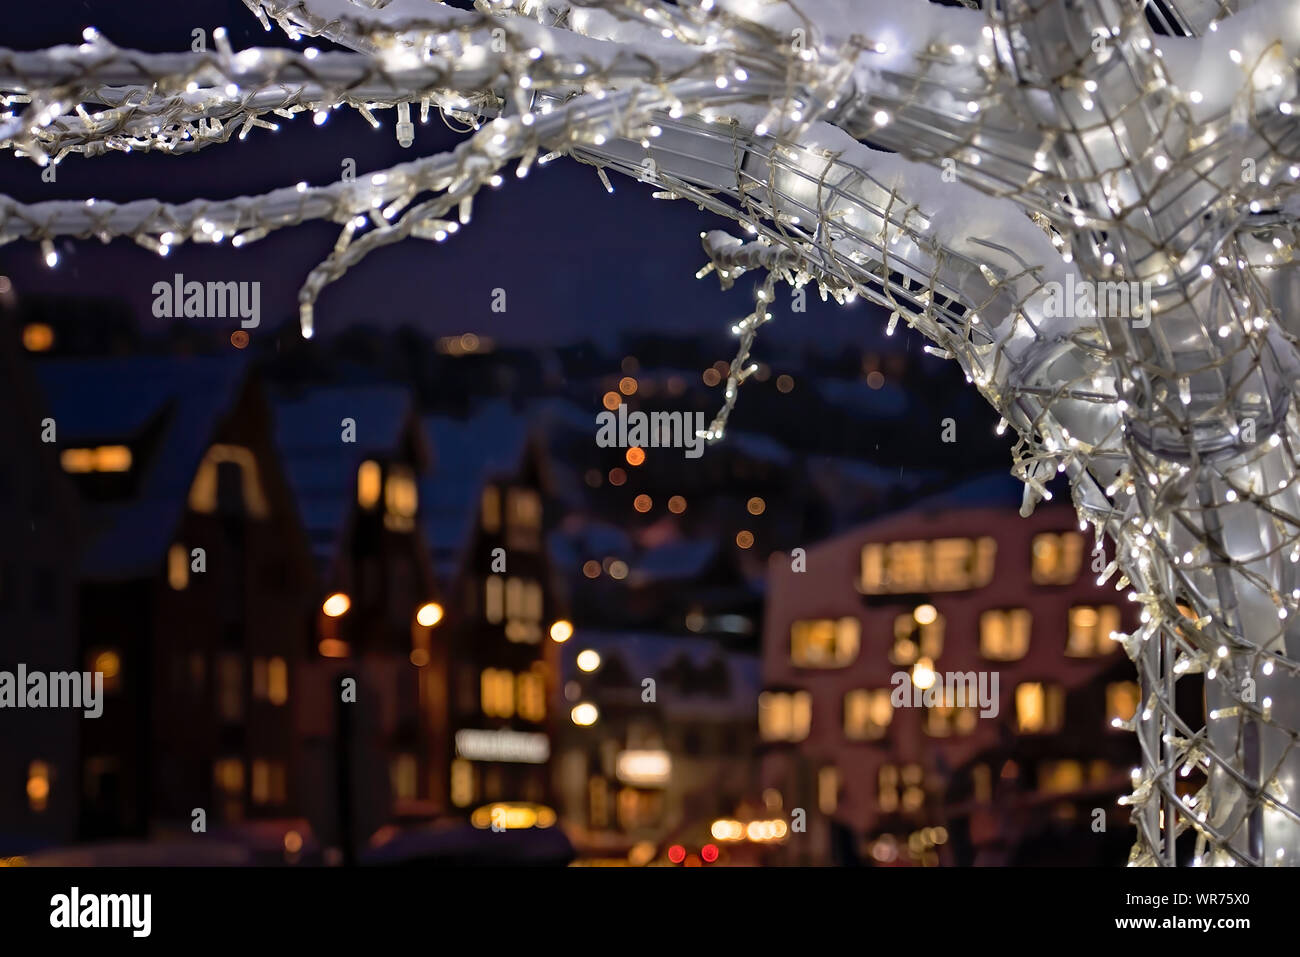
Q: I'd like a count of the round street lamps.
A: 7